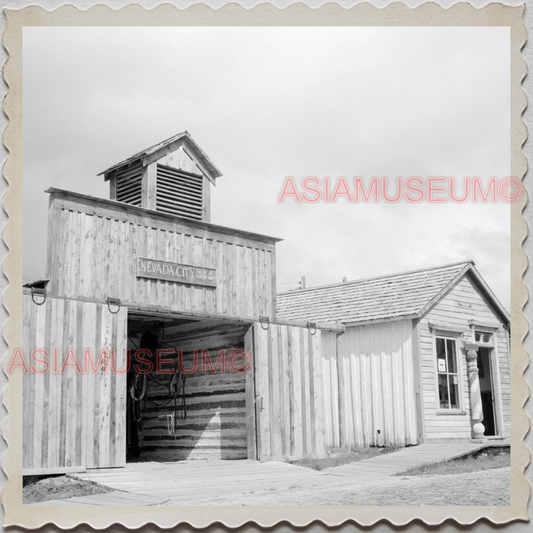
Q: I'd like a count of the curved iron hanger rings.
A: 4